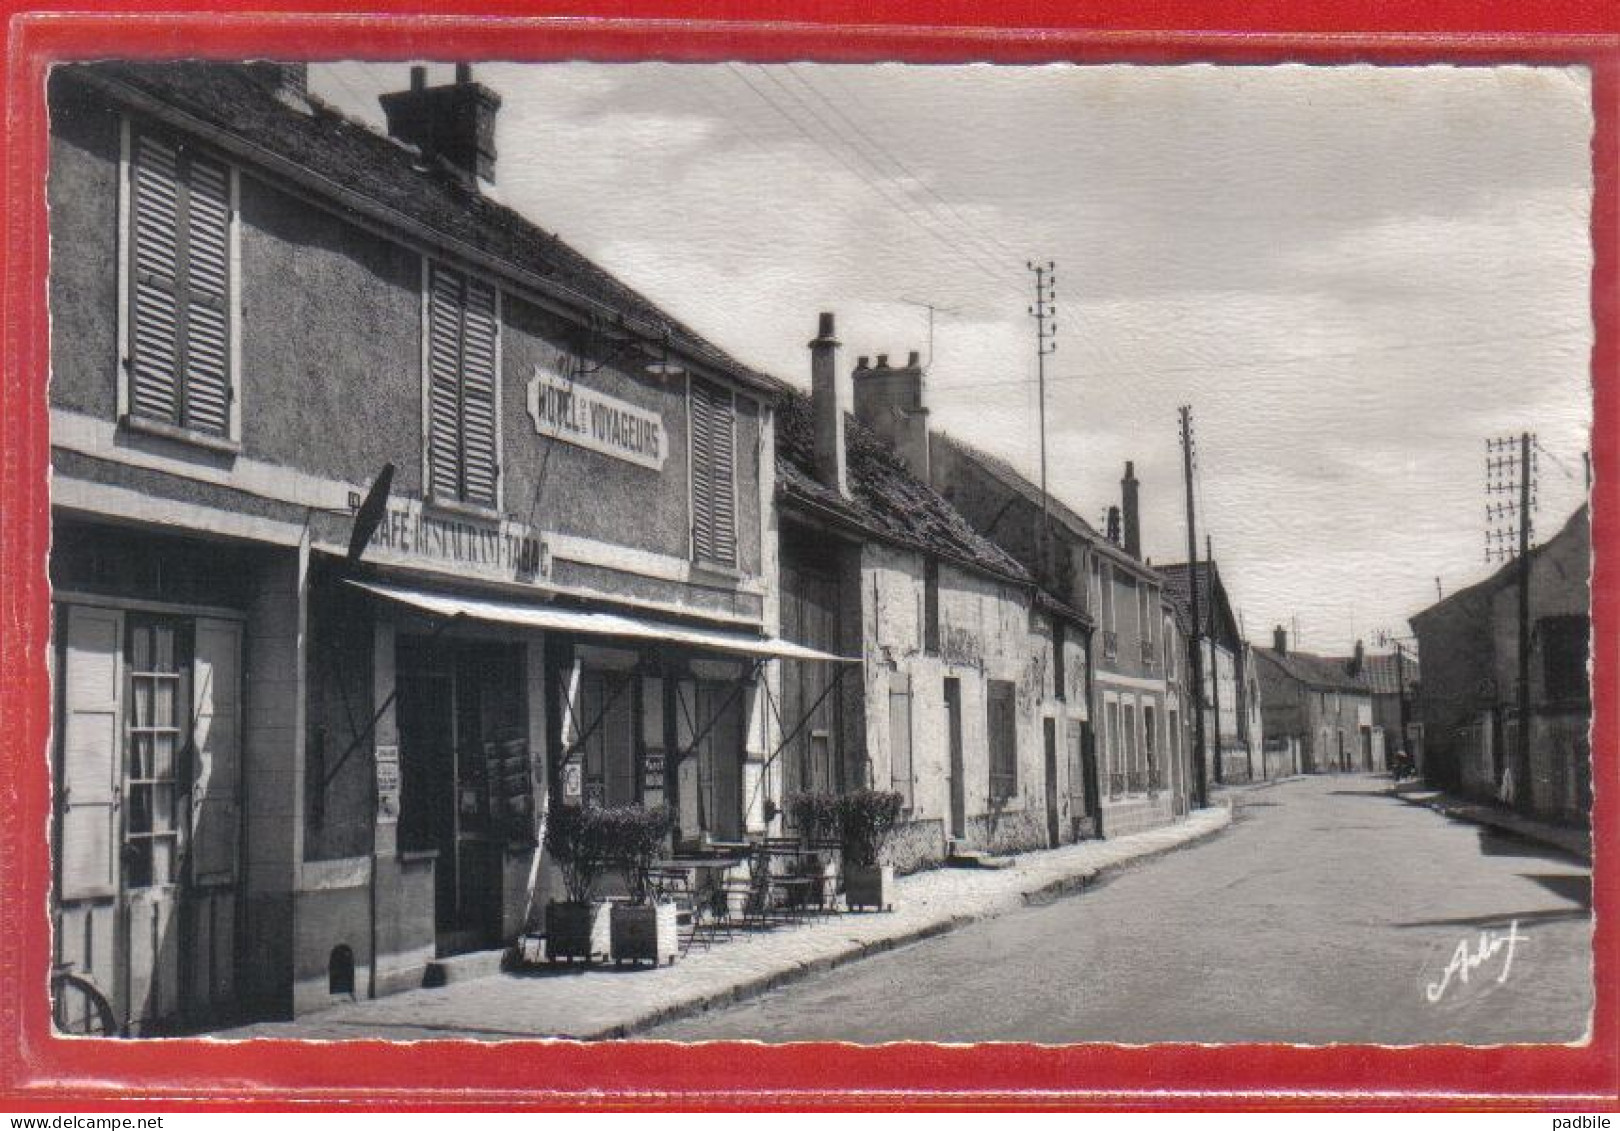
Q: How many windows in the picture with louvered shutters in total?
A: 3